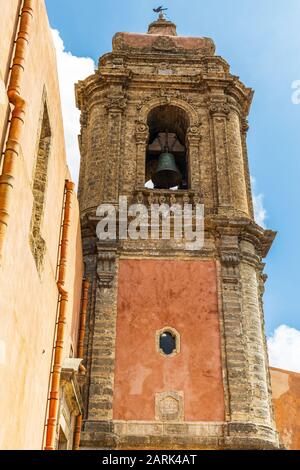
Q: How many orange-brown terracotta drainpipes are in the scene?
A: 3